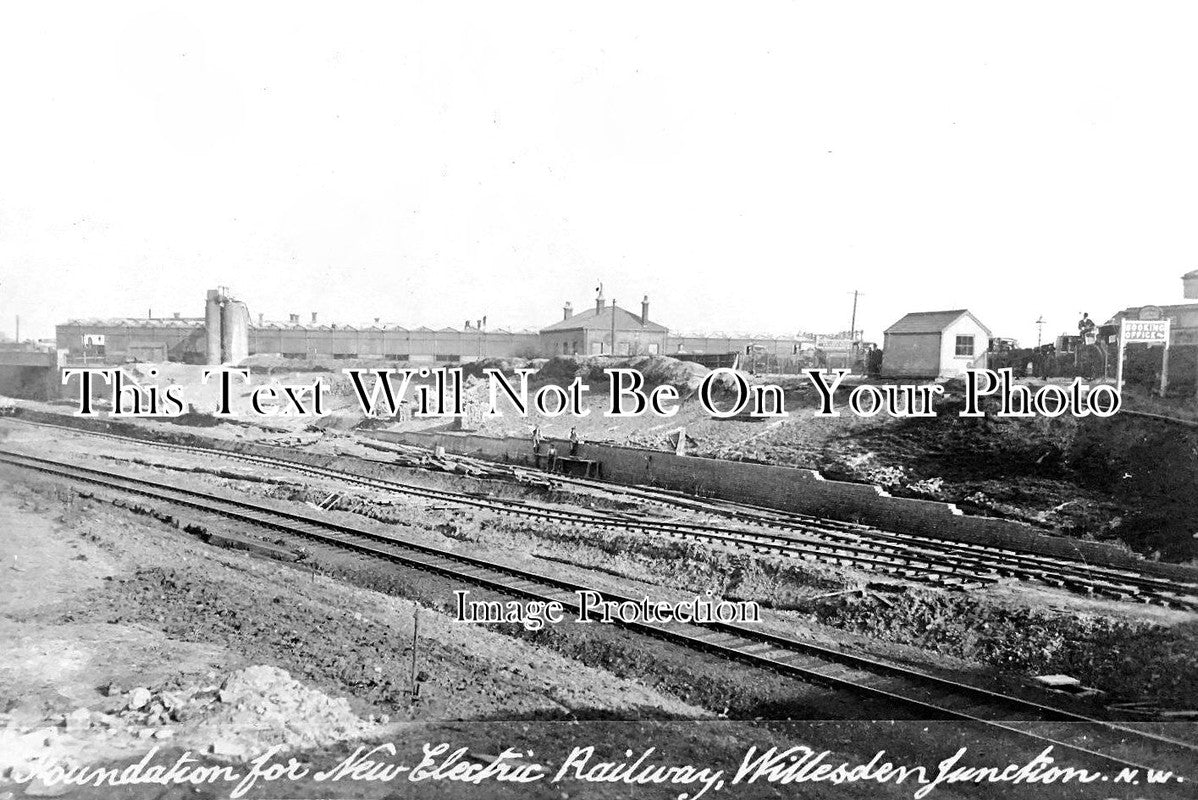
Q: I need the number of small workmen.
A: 3